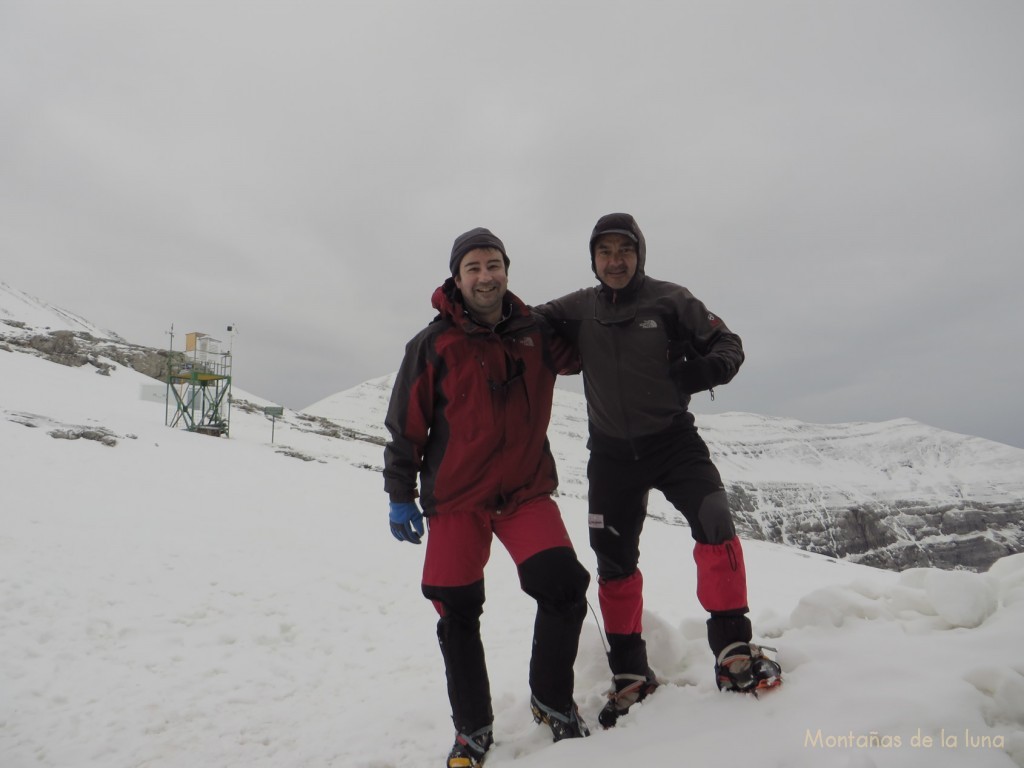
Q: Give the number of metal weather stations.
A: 1